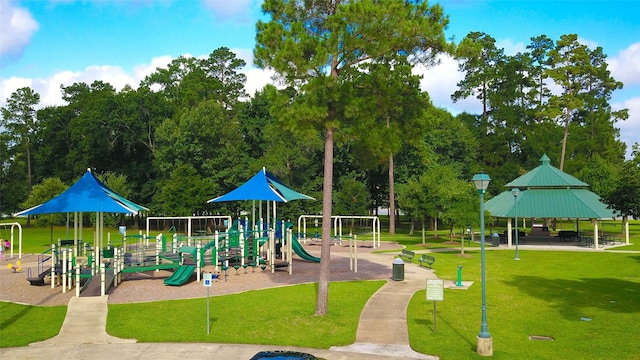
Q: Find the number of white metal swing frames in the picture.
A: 3